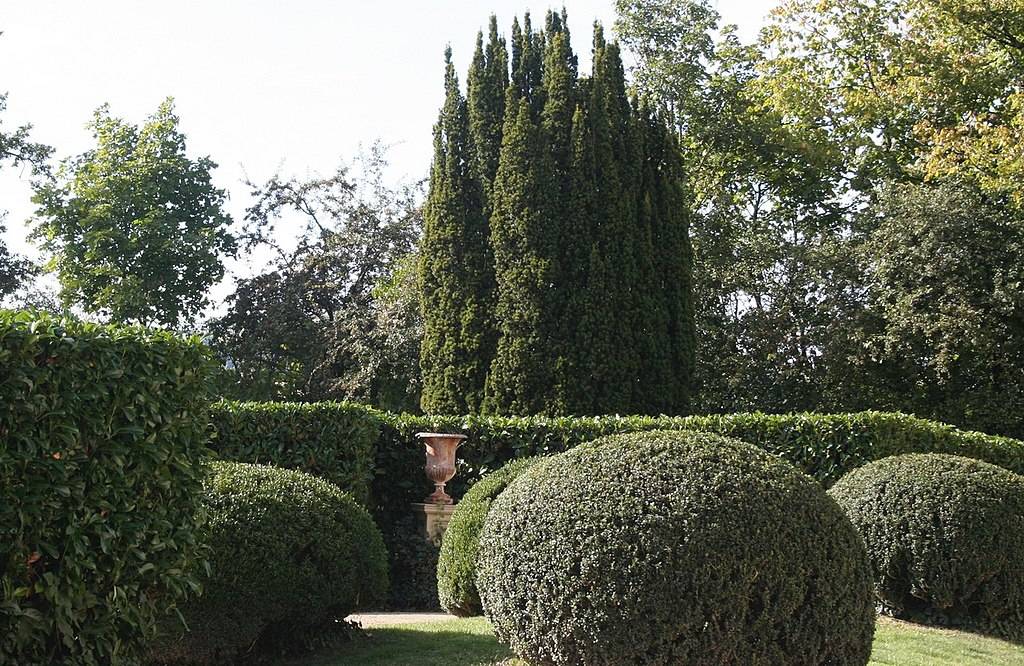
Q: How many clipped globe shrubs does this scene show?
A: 4